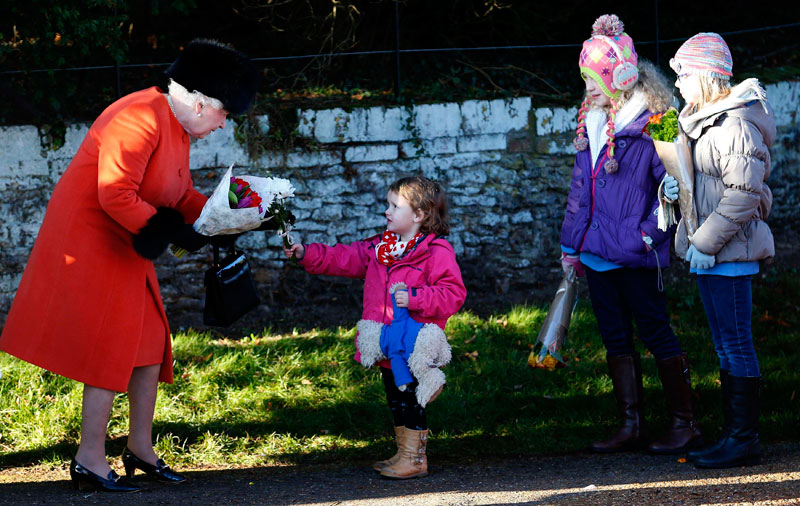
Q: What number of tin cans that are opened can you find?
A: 0